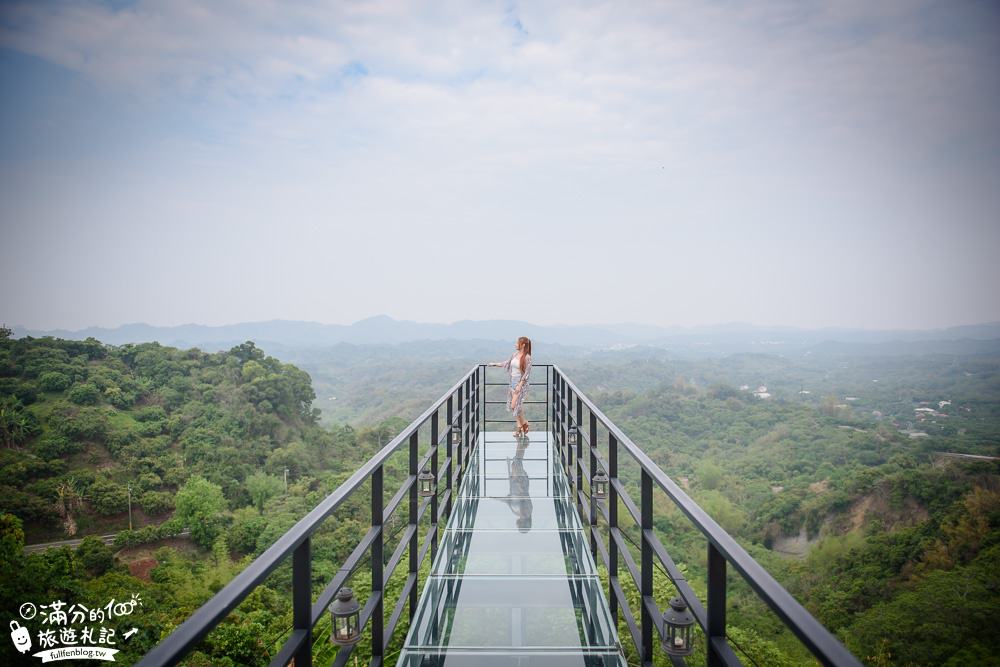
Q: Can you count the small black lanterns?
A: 6